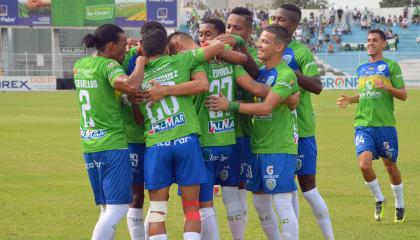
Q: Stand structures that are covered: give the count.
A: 0